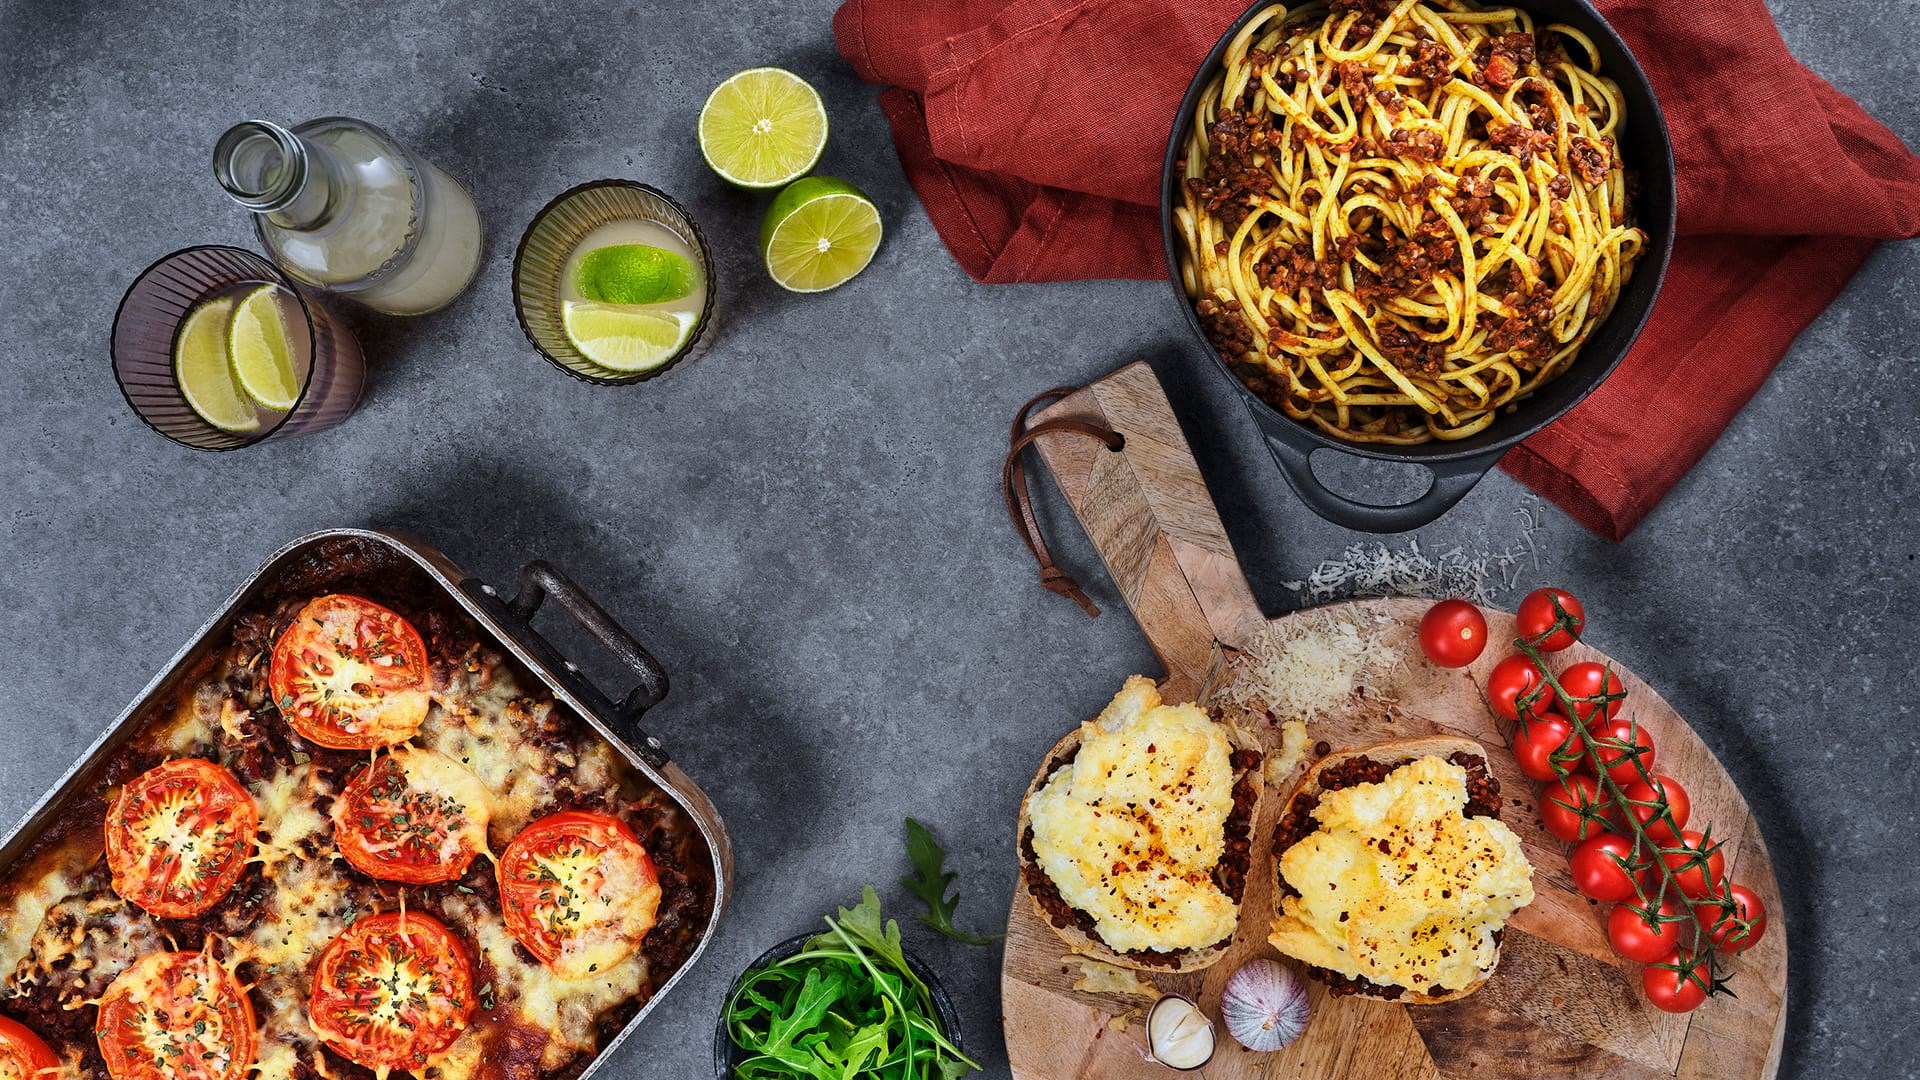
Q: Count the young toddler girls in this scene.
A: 0